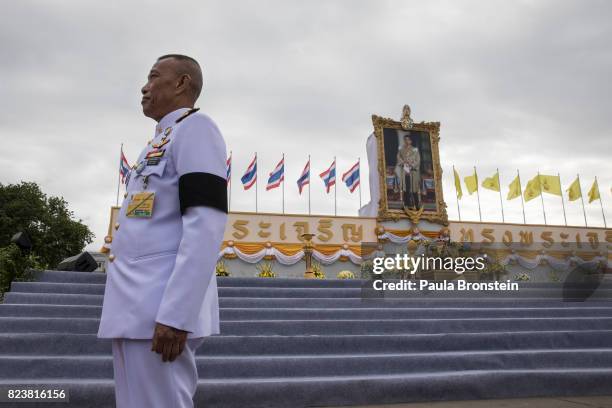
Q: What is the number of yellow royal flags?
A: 8